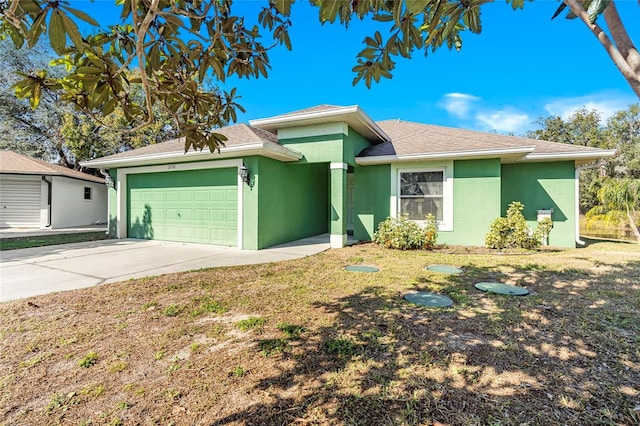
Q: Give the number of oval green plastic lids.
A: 4